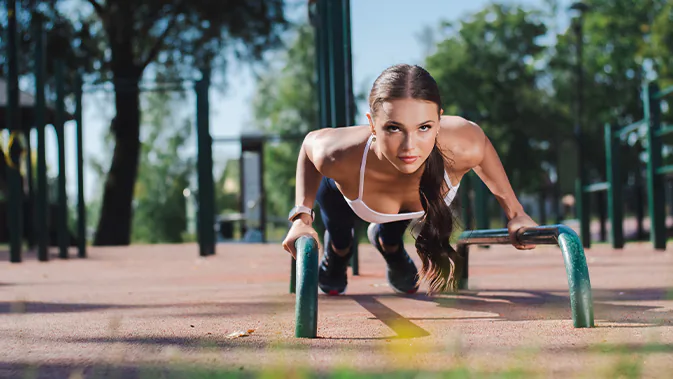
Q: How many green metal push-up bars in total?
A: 2